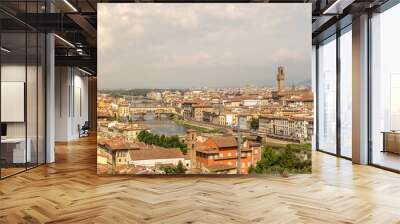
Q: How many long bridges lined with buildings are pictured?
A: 1